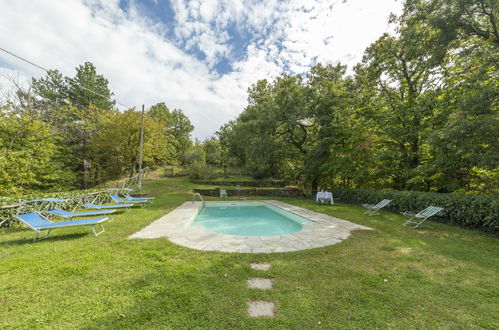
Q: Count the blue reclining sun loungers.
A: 5